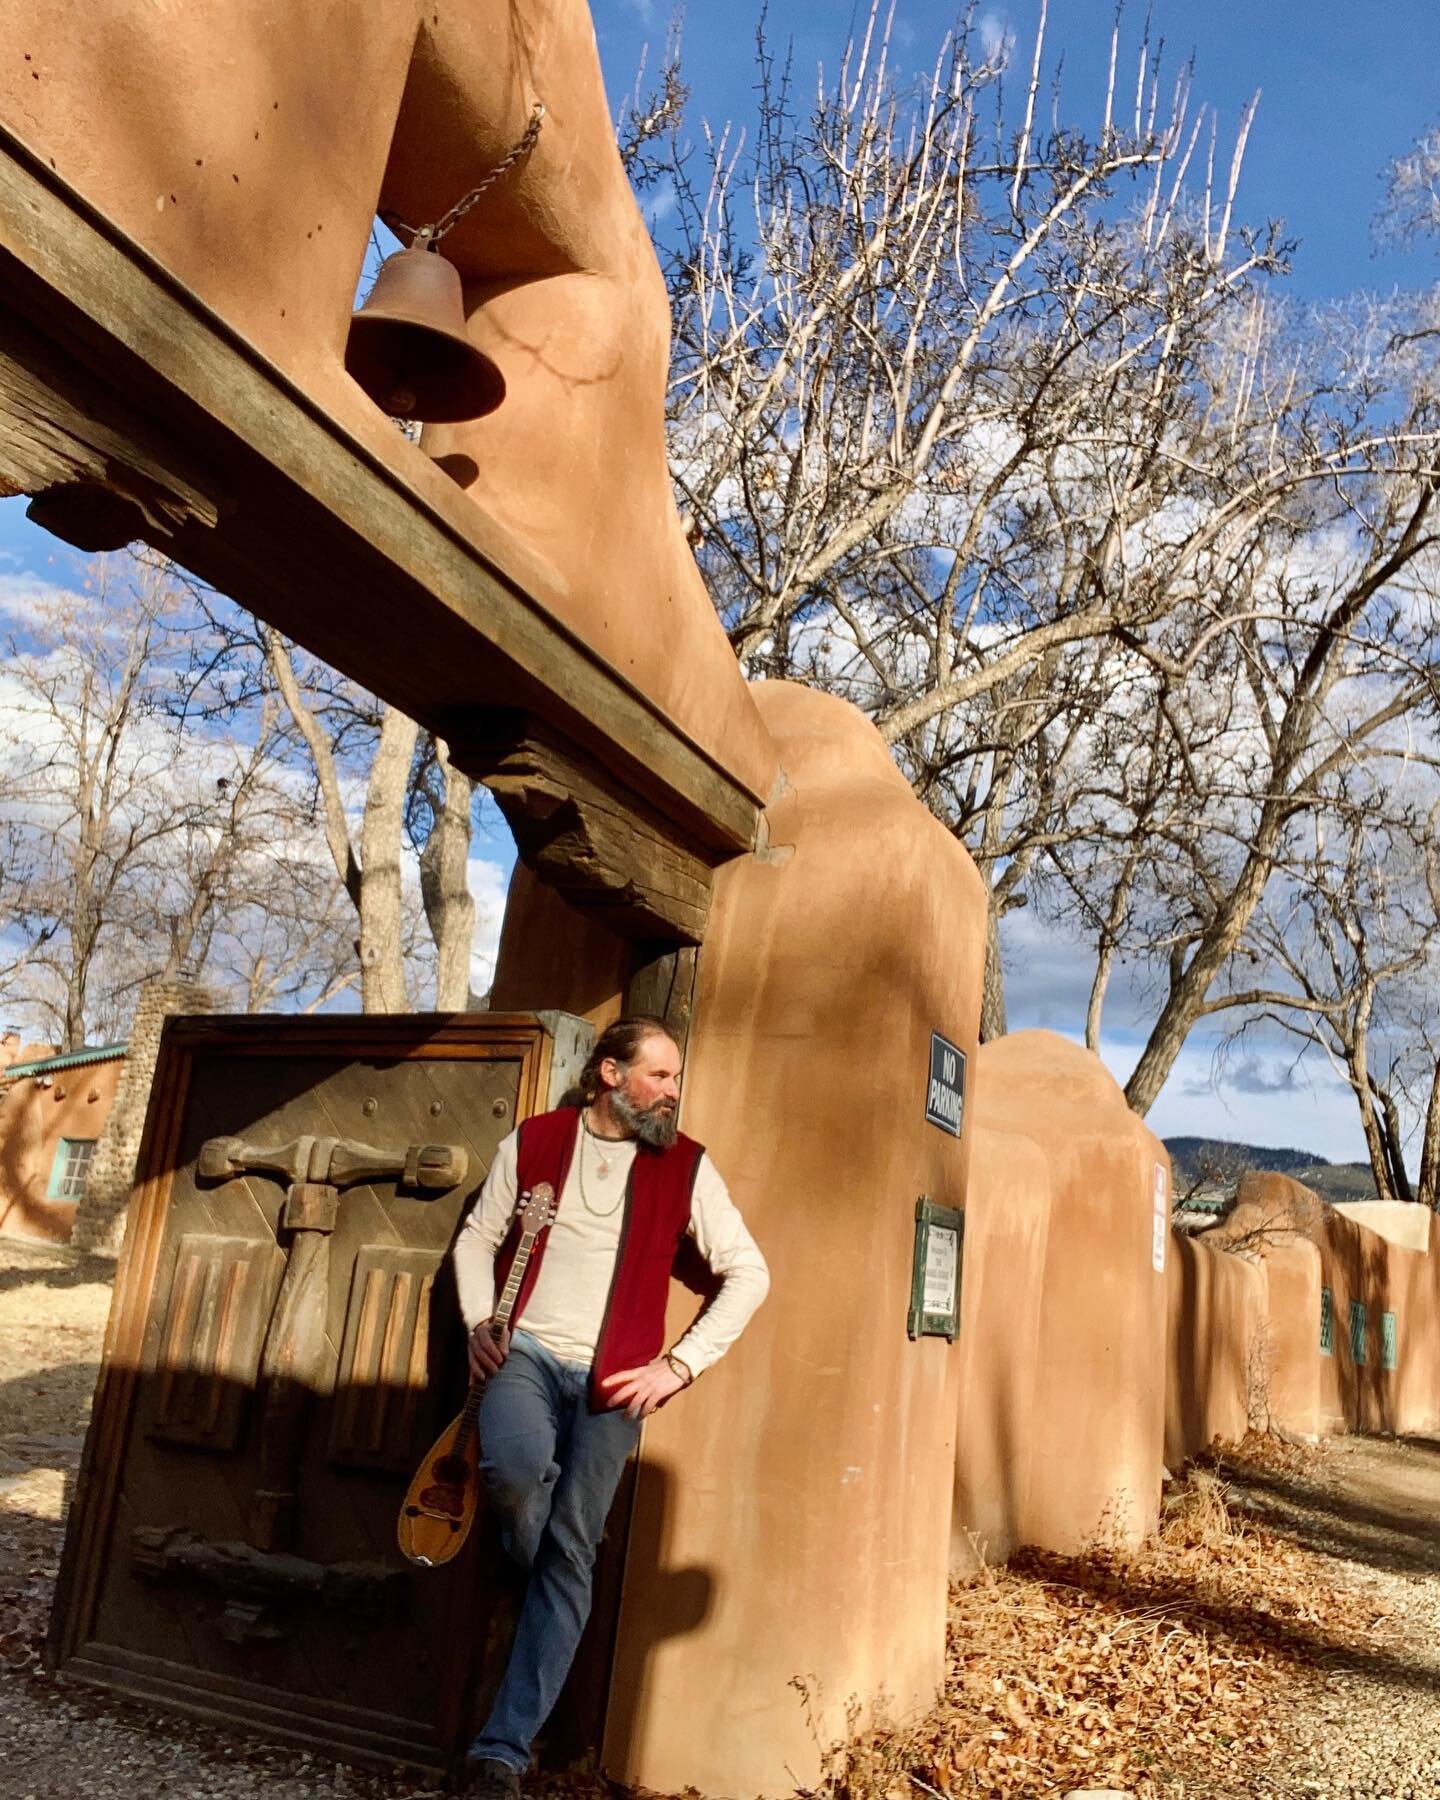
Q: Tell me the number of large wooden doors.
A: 1